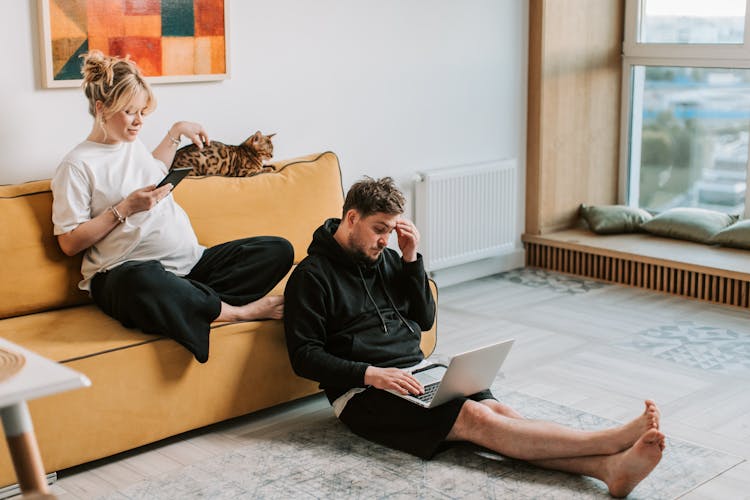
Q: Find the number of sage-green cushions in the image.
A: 3